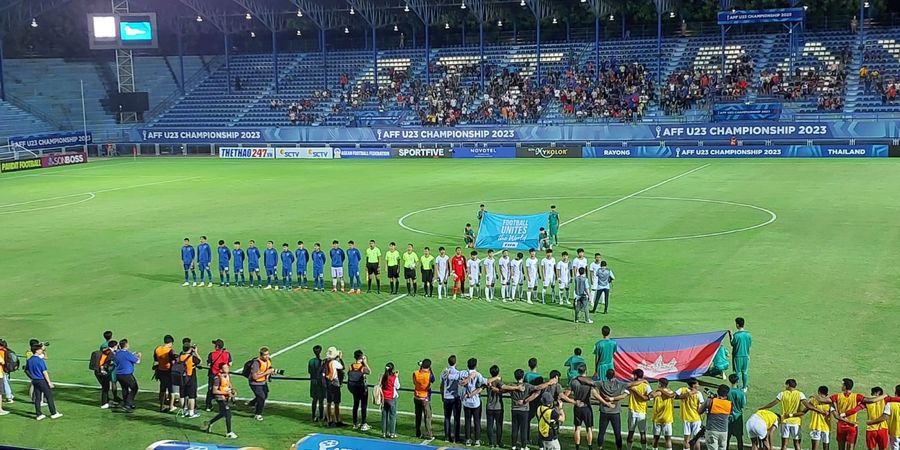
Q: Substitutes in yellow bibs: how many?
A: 9